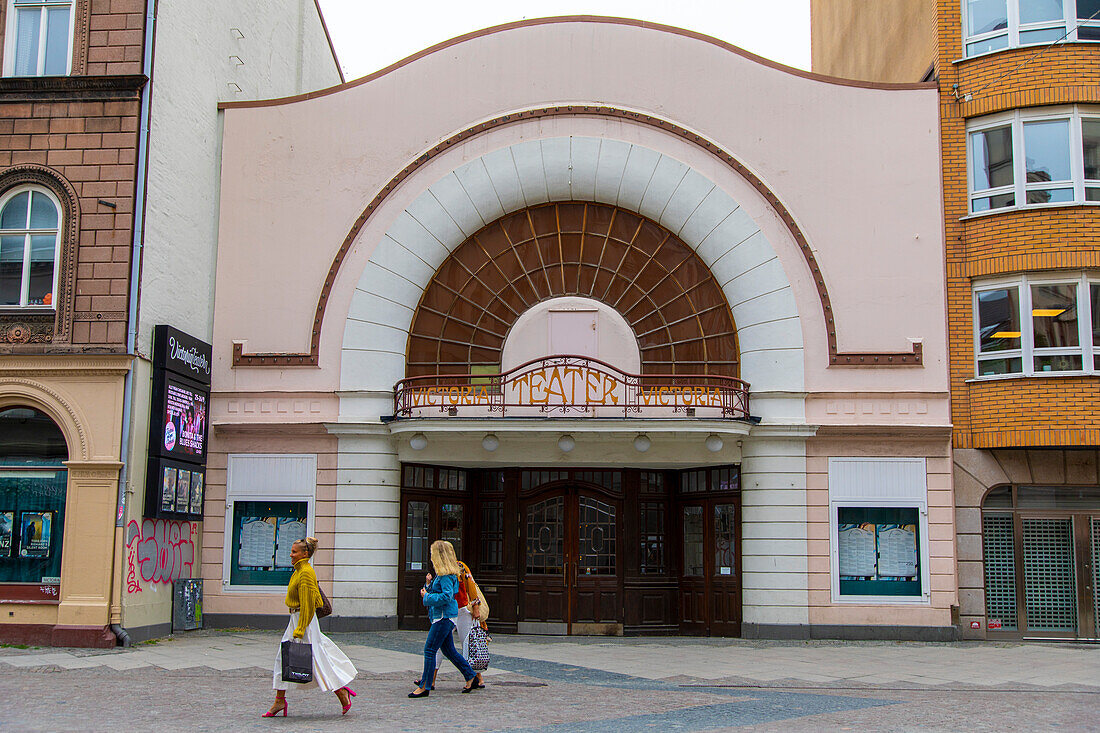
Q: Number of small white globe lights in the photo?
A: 5